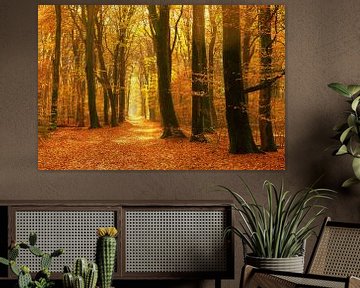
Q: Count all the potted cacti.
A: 3